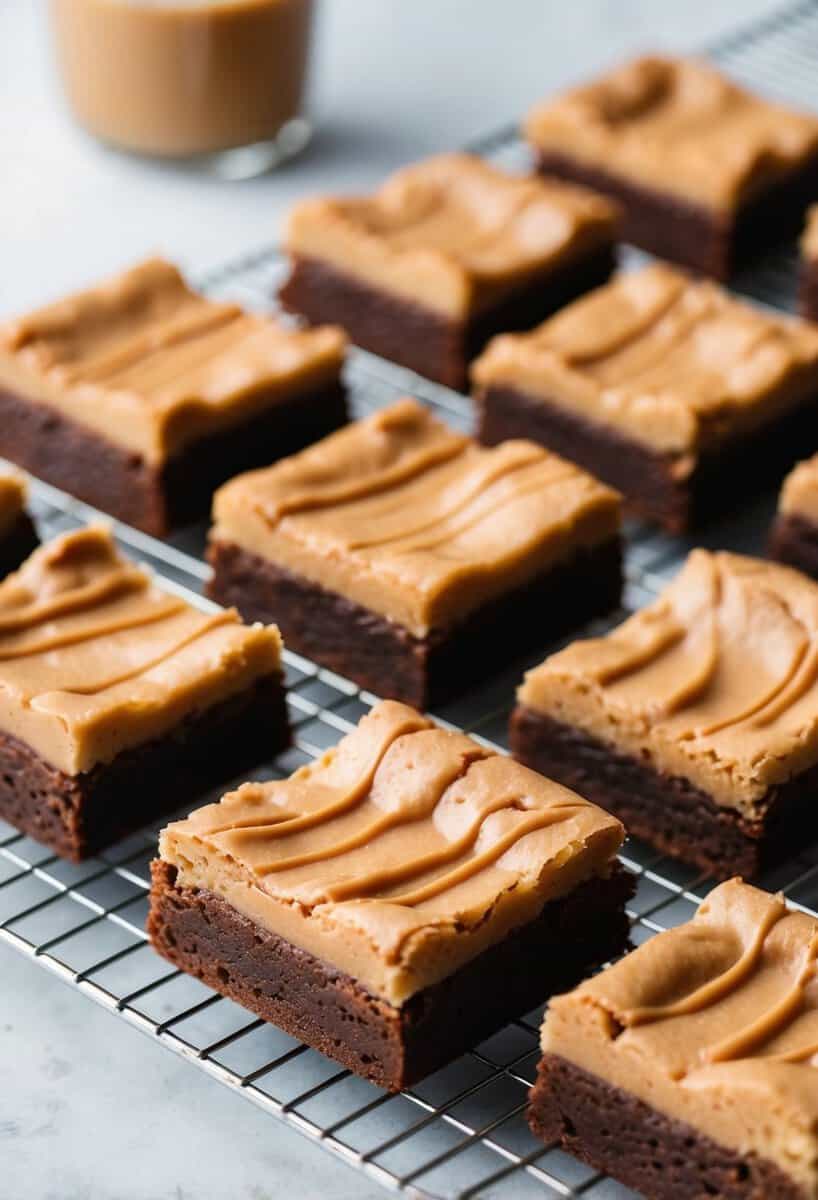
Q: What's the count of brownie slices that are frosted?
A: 12